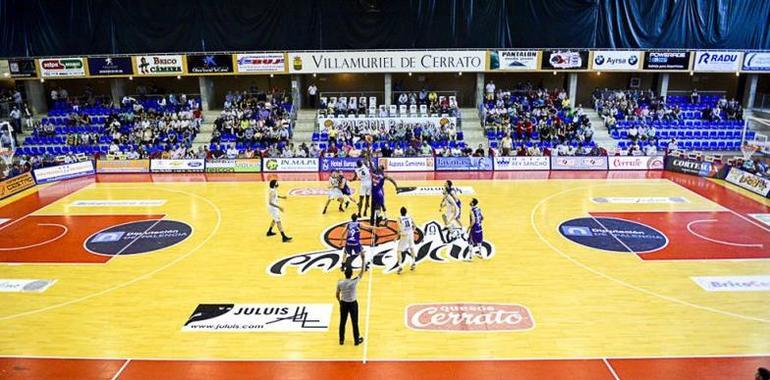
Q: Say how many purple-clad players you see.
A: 5